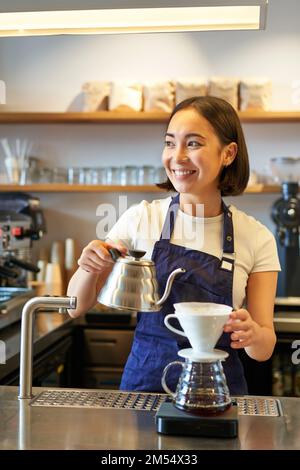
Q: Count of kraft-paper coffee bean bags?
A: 6